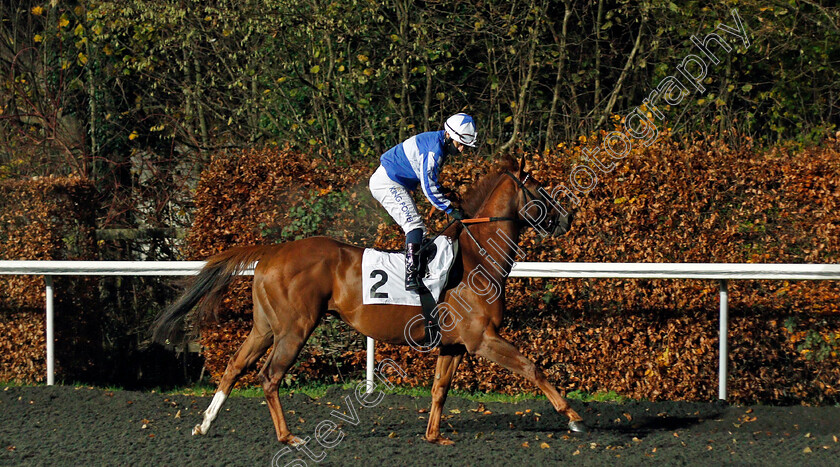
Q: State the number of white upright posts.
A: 3